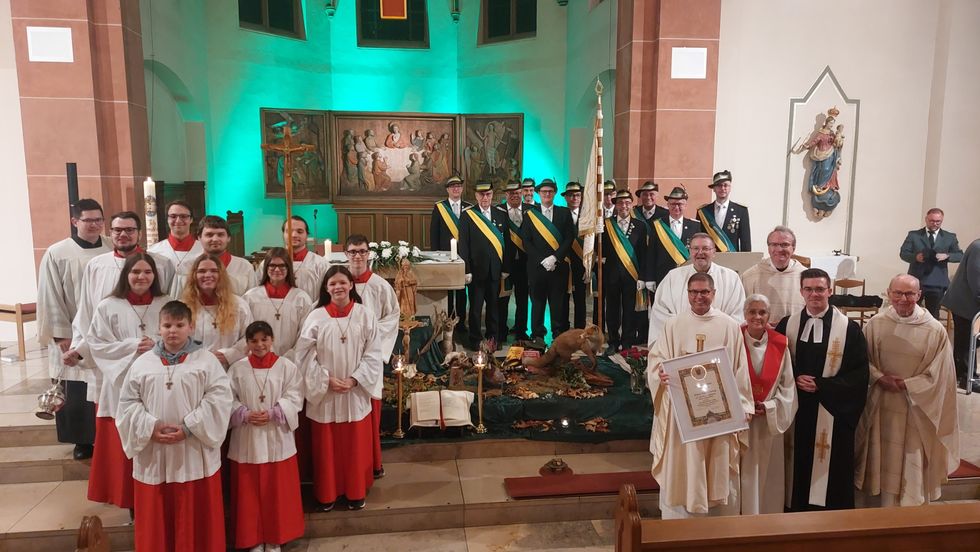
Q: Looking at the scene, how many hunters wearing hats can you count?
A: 11